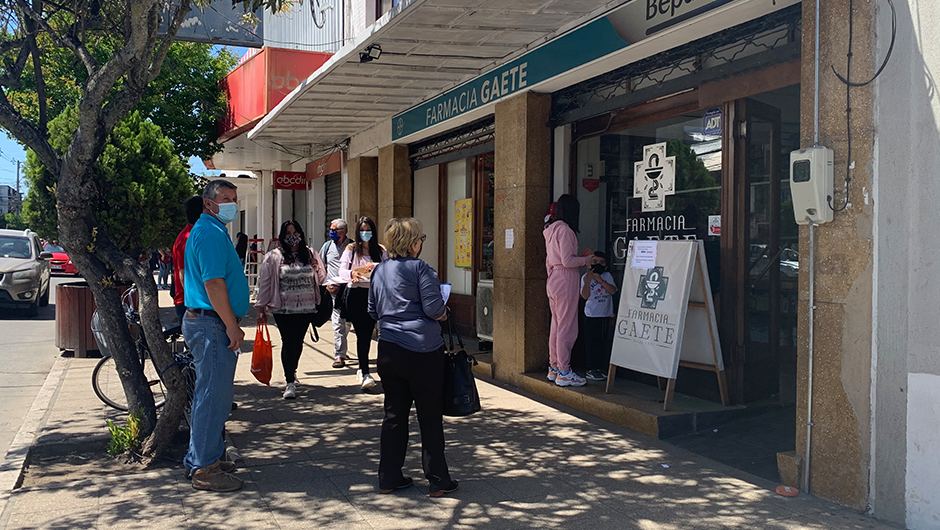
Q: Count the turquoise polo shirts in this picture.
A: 1